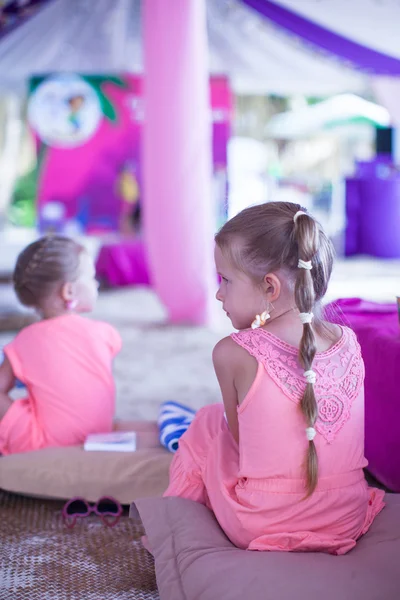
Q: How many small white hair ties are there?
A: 5